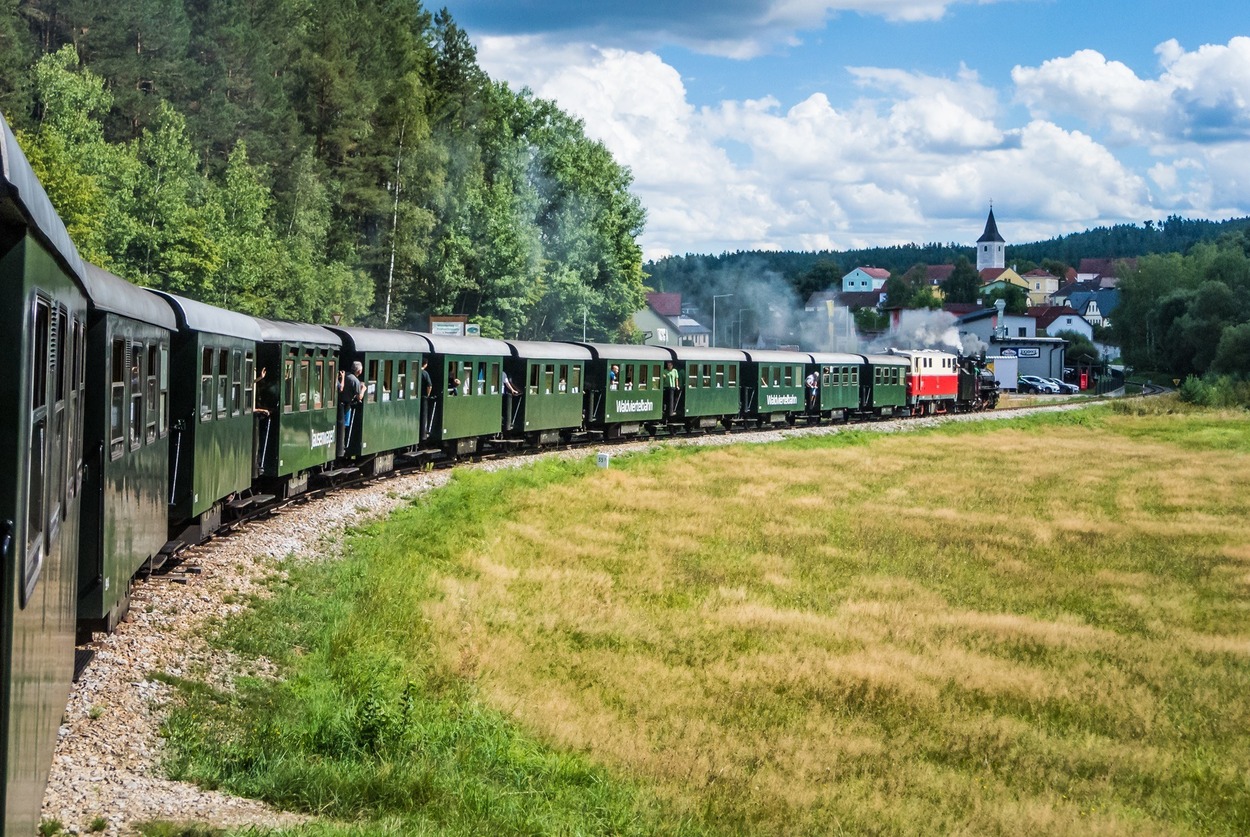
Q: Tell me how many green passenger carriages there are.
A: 12